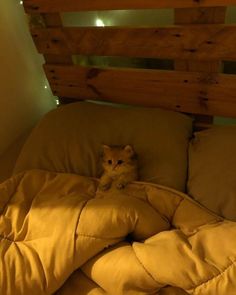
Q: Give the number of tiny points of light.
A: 4